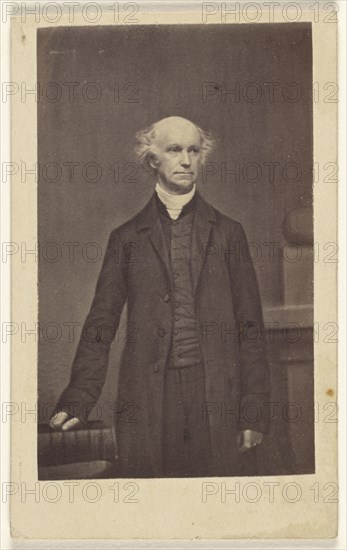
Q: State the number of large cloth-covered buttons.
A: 3